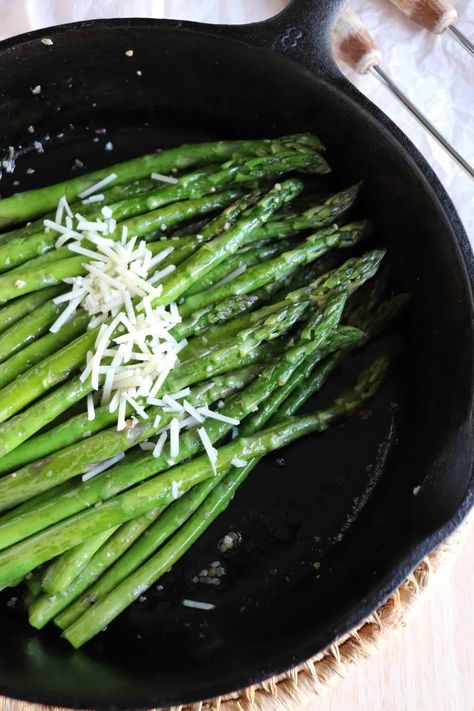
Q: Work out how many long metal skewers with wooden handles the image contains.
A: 2